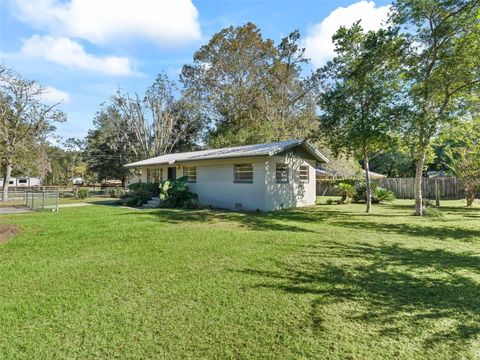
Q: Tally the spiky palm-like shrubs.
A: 2